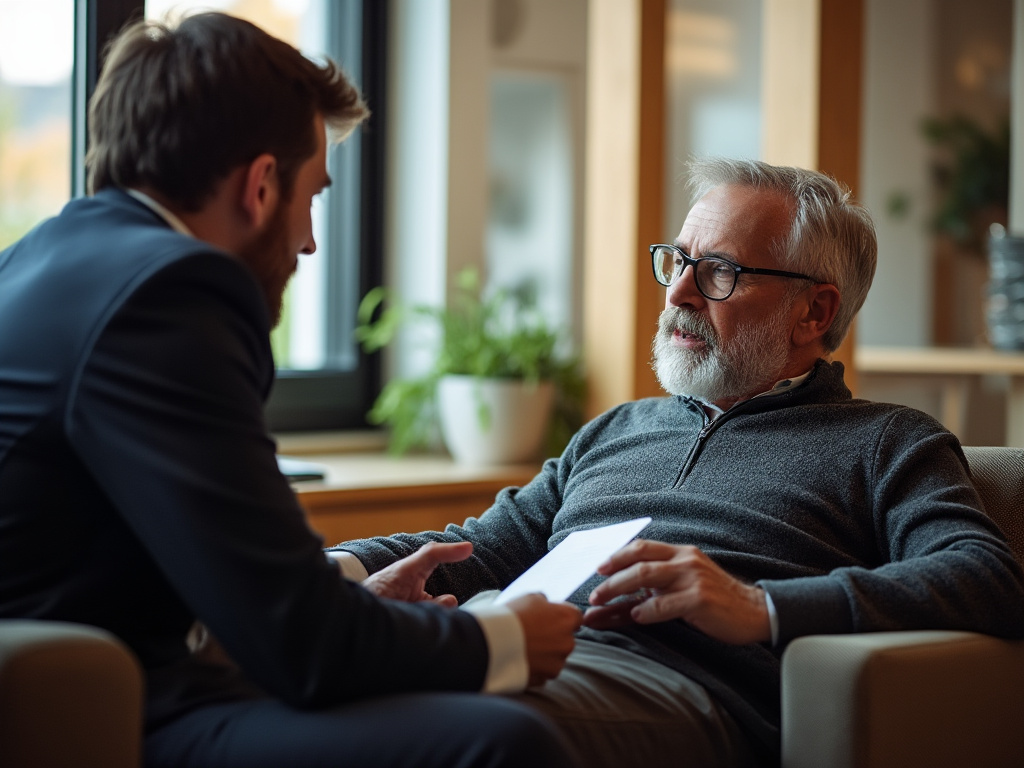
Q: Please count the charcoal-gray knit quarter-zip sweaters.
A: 1